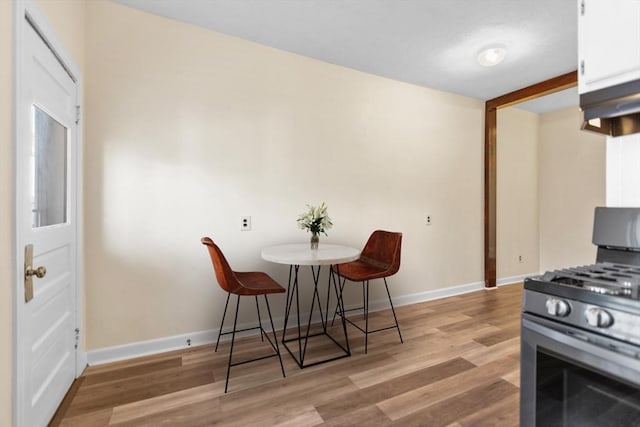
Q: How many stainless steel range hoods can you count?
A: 1